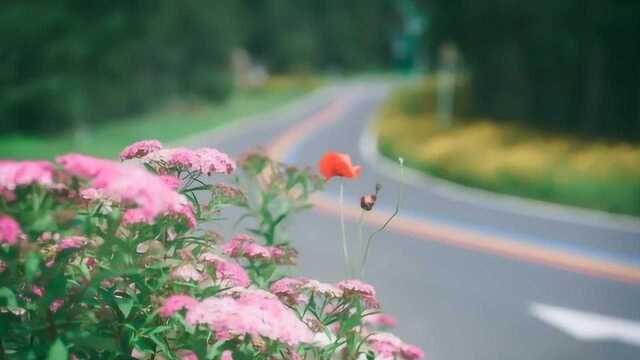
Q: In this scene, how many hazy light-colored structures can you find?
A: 2